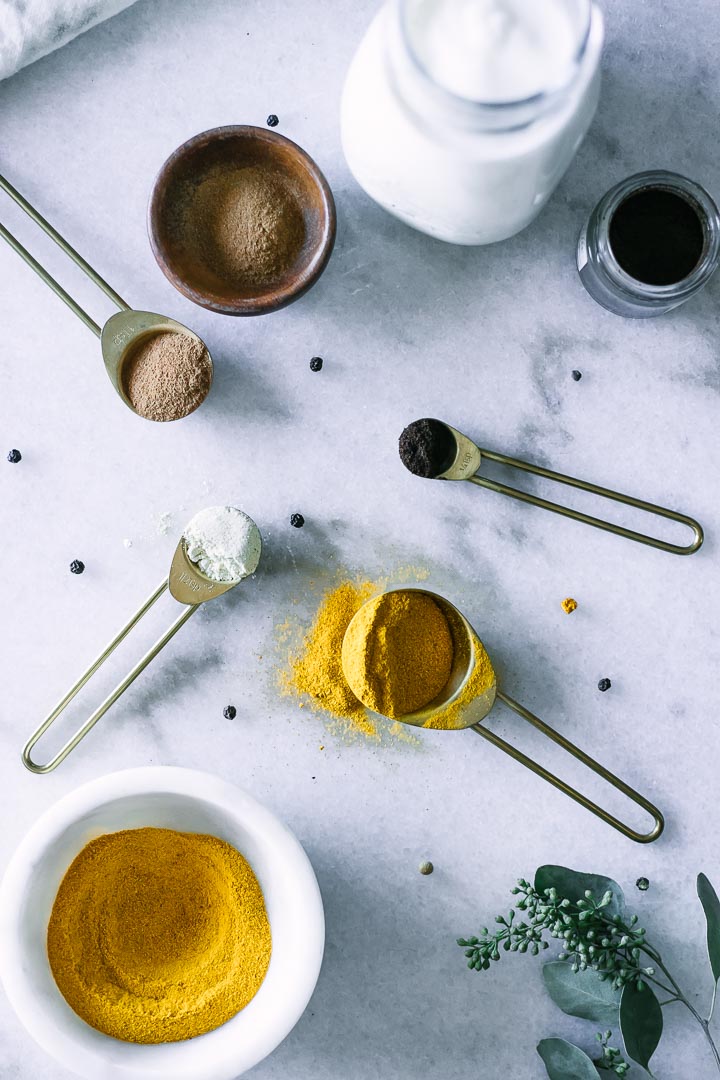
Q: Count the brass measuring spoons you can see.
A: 4